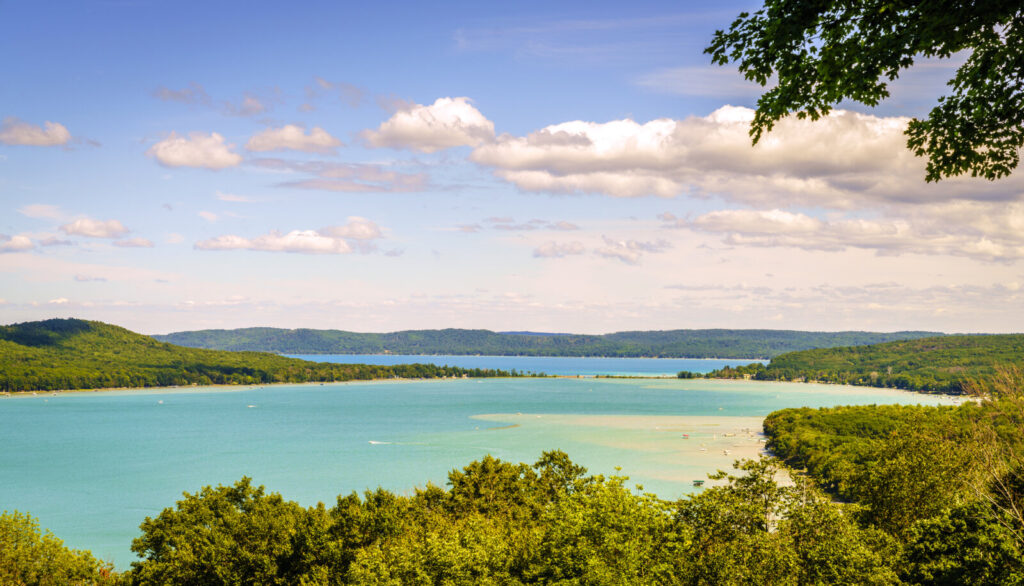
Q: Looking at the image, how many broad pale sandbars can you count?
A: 1